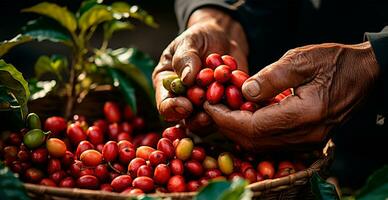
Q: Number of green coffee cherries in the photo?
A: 4